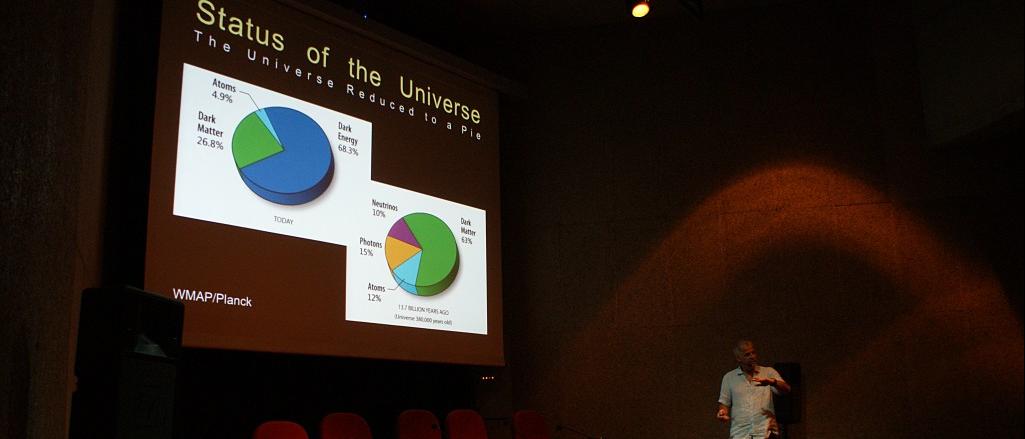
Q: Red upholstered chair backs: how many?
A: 5